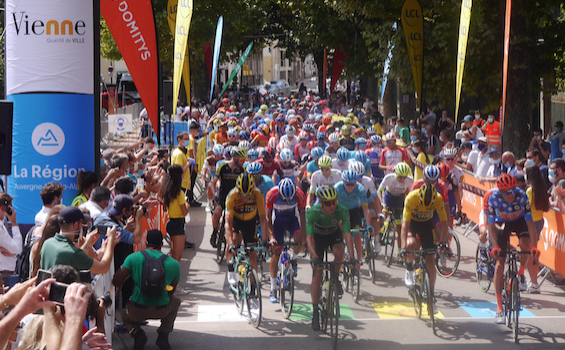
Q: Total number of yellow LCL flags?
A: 4